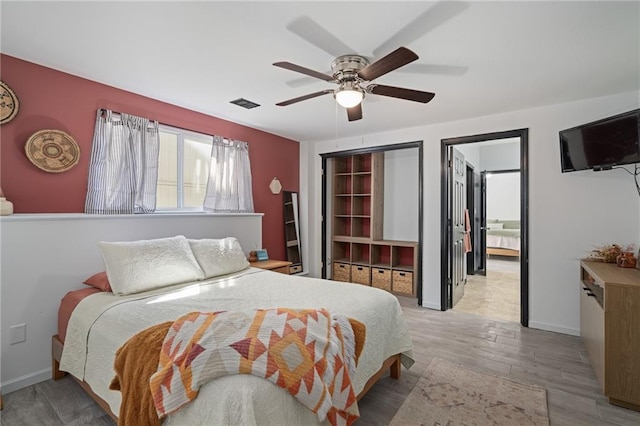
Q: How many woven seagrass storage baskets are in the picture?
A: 4